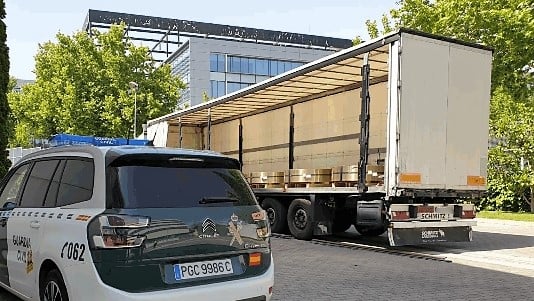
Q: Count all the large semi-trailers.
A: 1